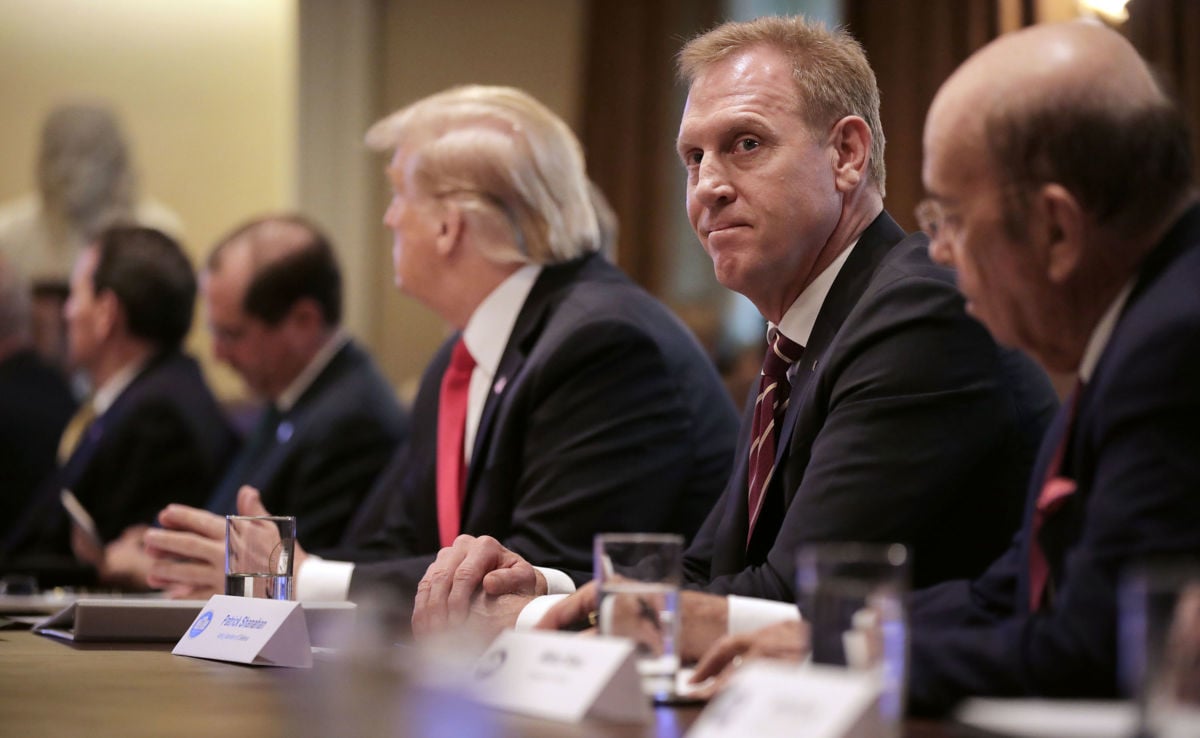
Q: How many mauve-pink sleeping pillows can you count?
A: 0